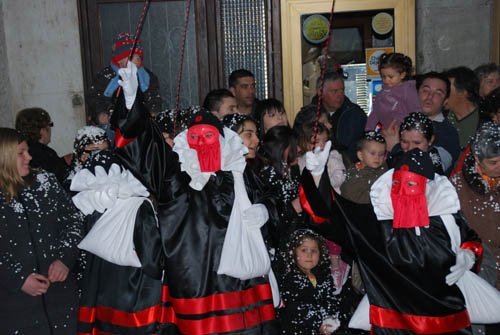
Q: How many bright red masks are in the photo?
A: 2